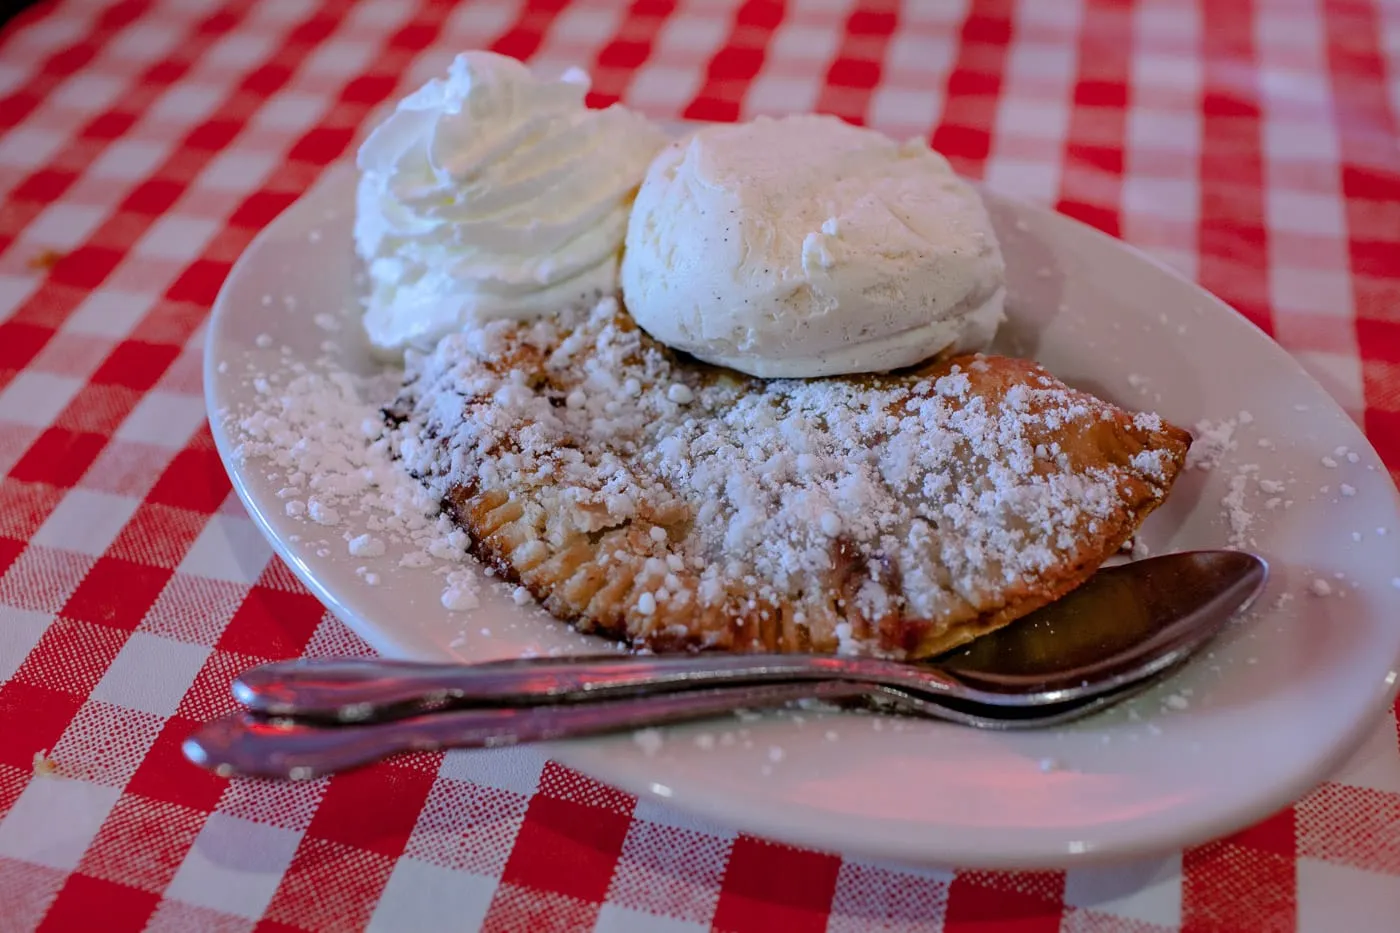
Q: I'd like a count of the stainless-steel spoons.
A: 2